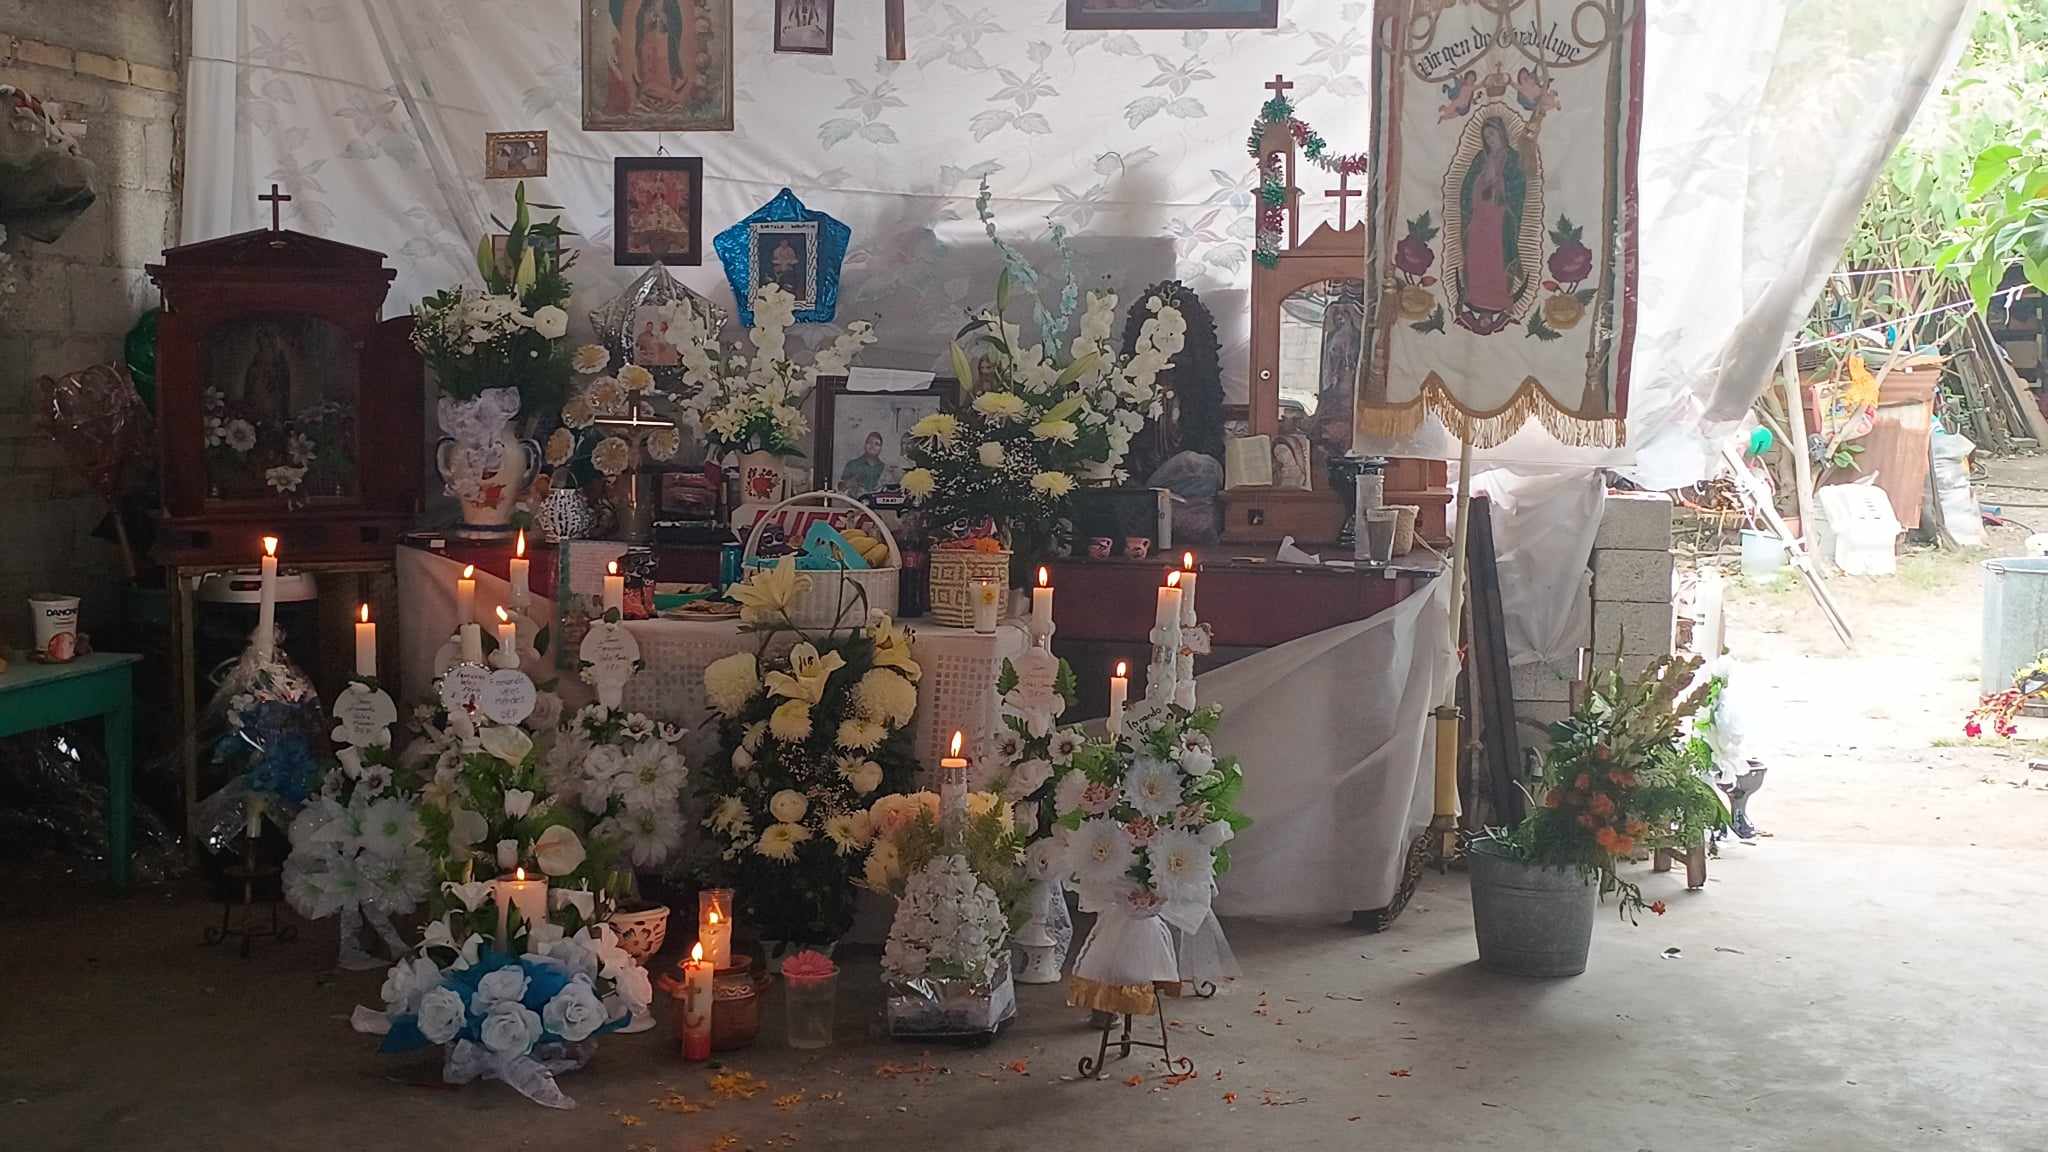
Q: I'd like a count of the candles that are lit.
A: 15